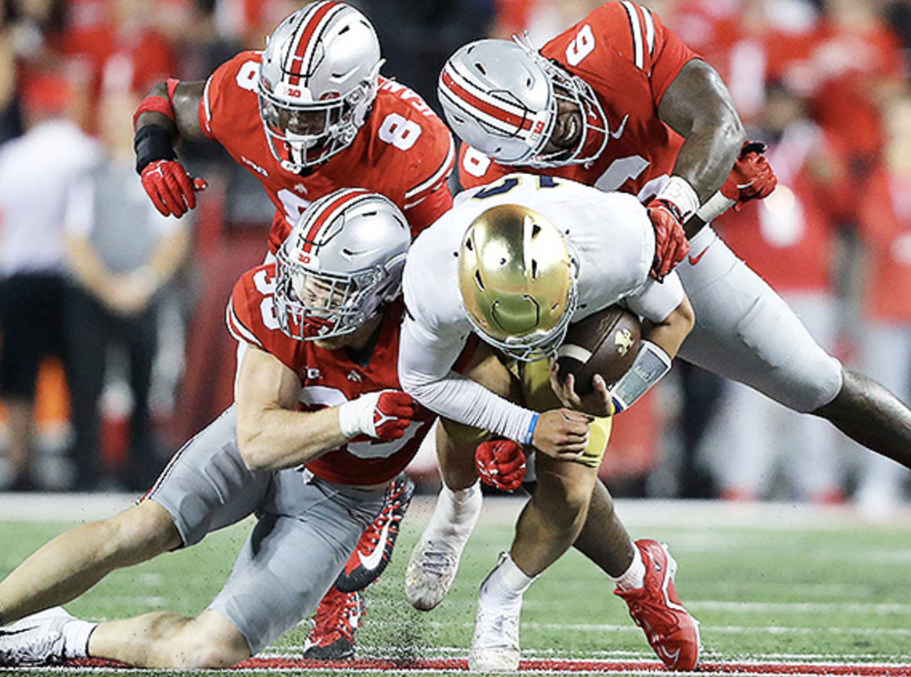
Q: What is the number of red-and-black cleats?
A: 2